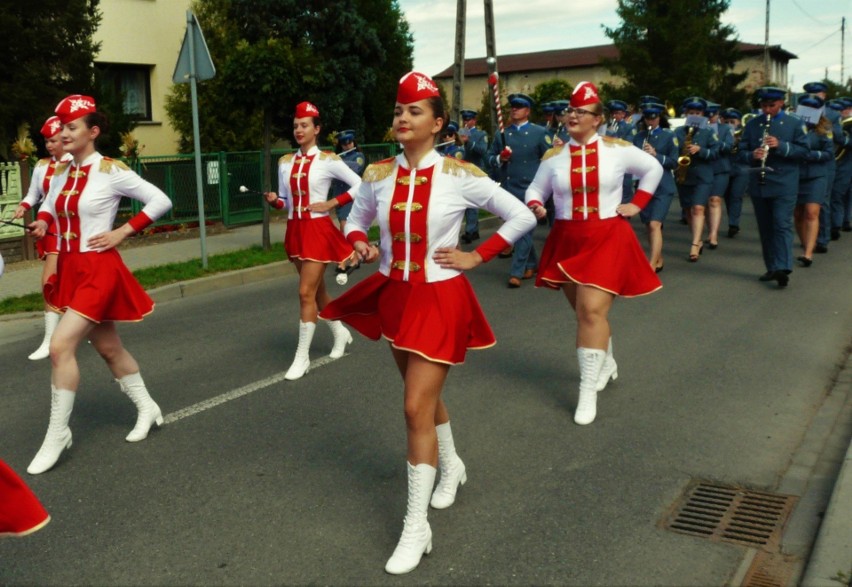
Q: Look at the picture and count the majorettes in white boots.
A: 5